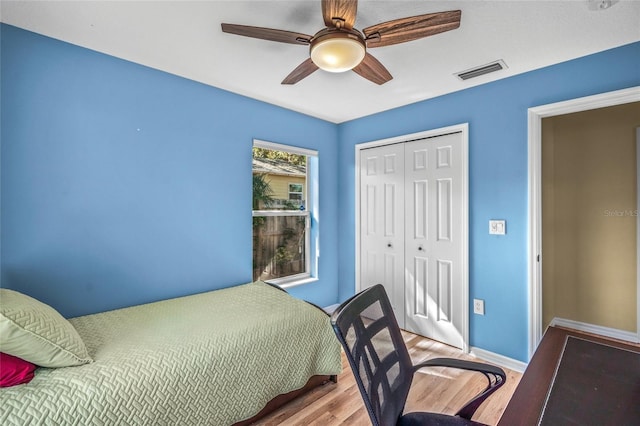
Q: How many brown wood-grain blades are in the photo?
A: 5